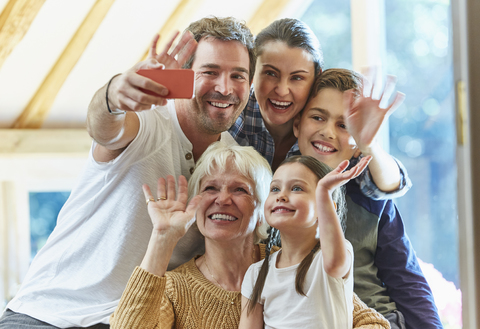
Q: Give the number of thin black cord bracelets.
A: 1